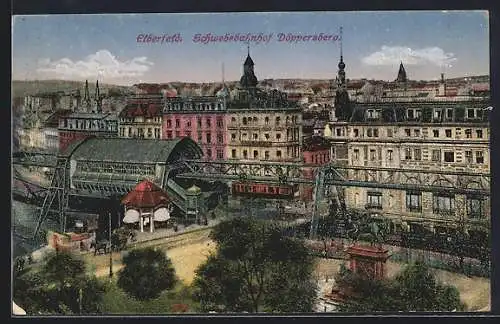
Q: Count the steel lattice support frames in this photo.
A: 2